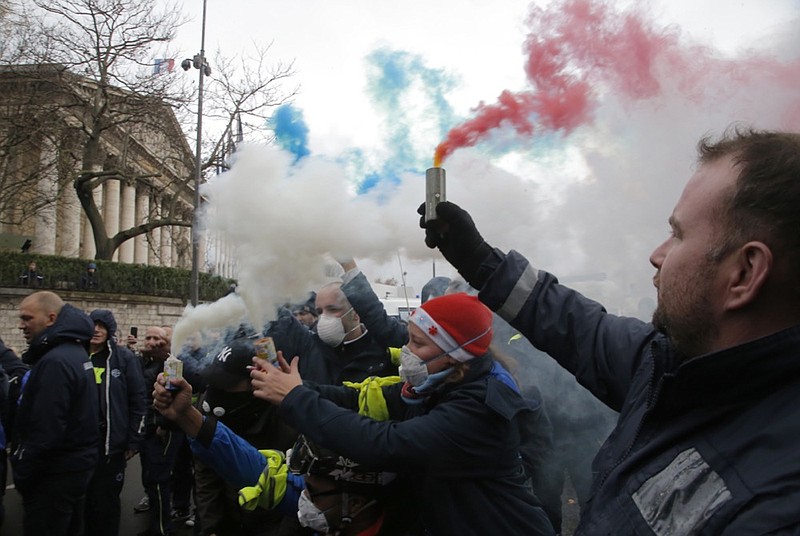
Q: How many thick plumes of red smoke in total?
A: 1